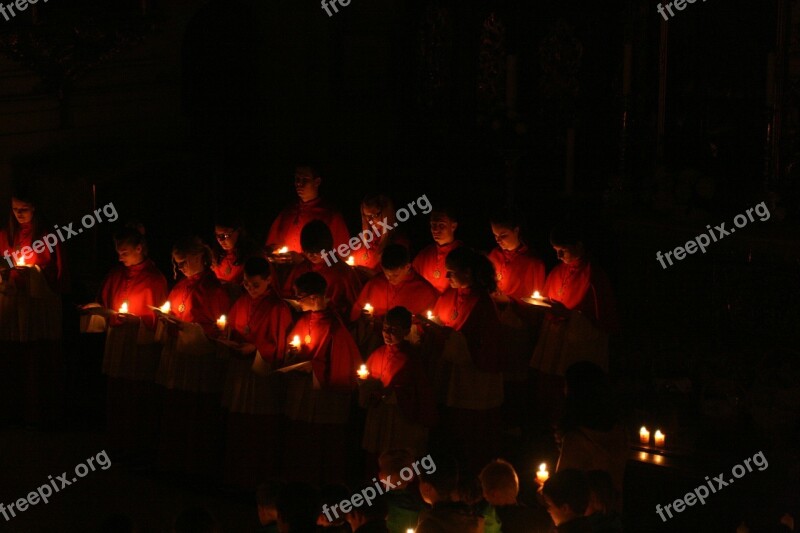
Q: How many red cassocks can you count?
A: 15